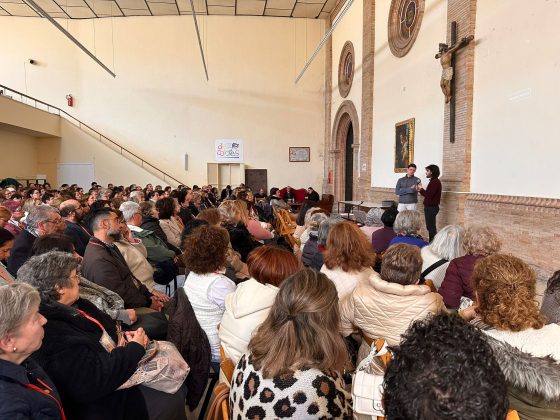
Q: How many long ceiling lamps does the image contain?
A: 3